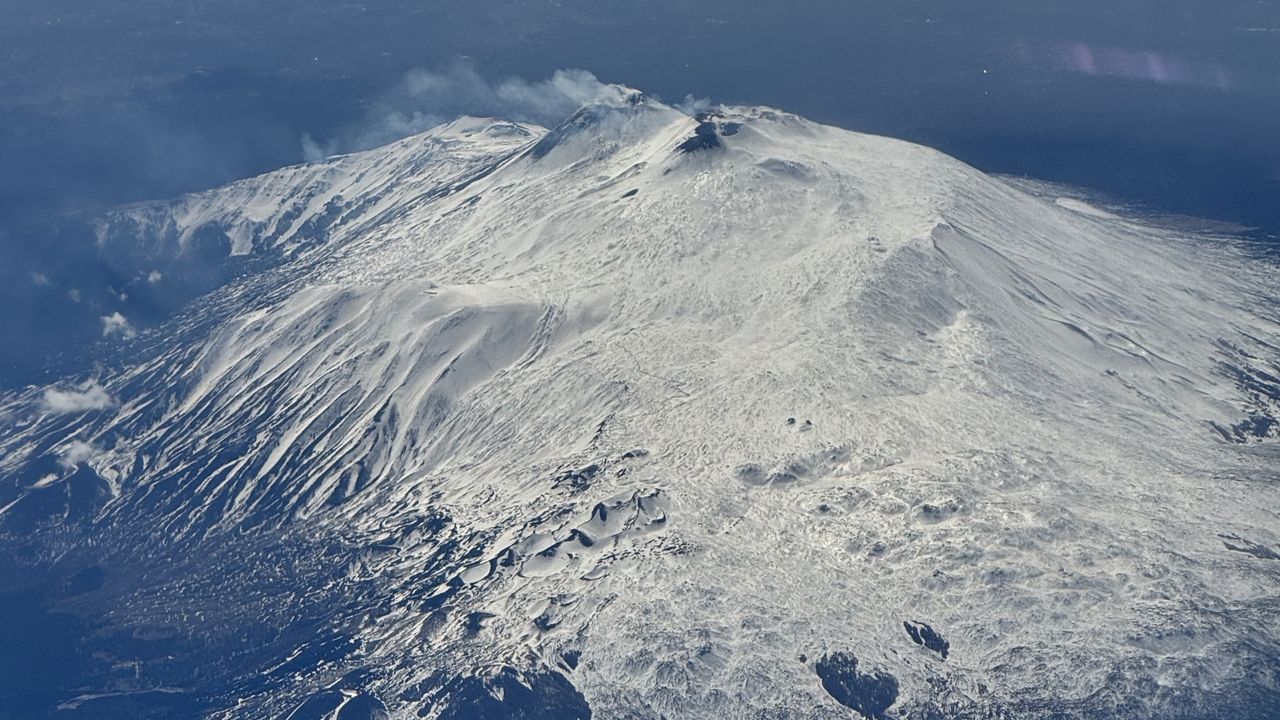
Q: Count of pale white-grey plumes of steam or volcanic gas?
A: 2